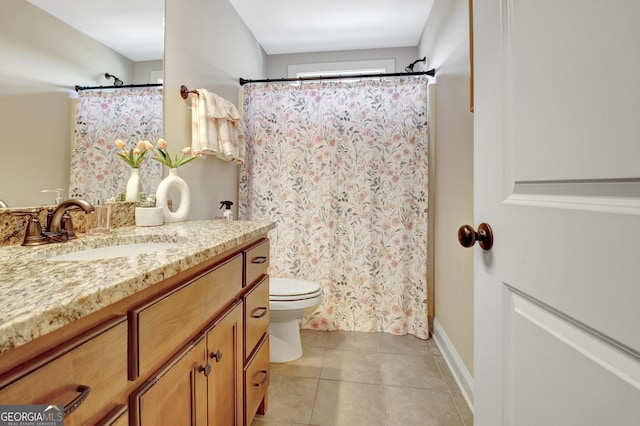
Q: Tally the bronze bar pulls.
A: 4